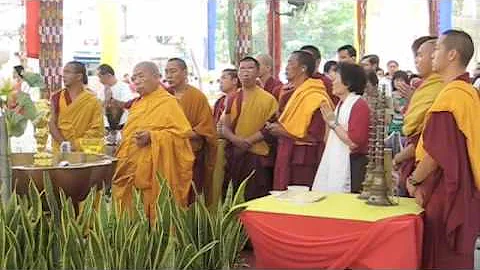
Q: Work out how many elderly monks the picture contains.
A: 1